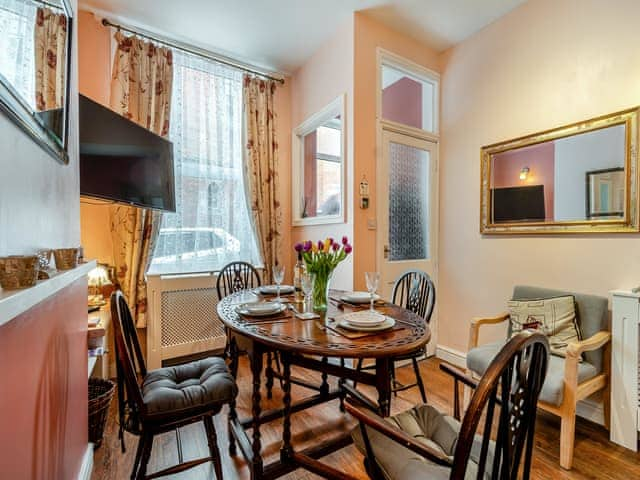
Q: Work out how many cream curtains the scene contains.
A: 2